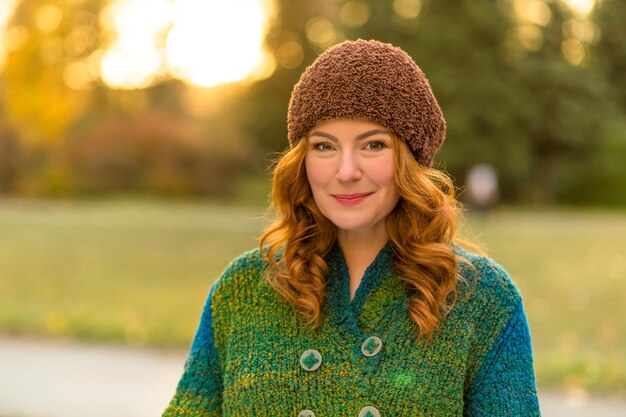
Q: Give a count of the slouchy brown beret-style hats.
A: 1